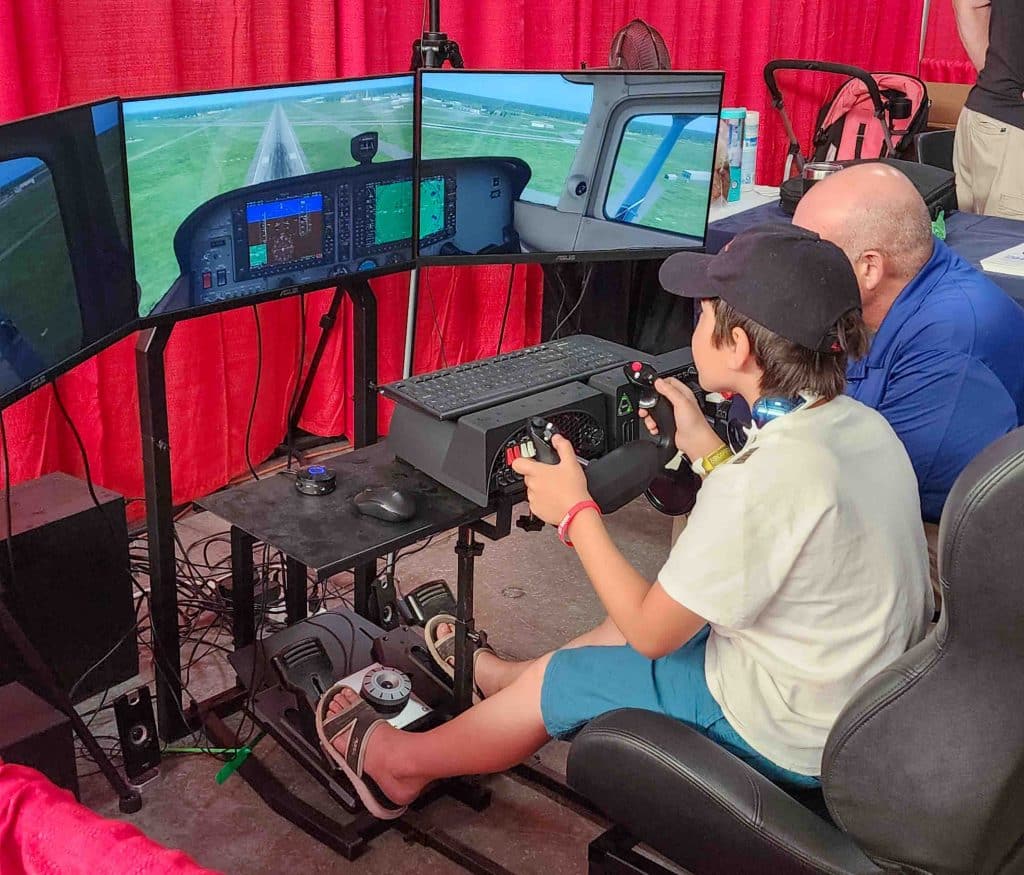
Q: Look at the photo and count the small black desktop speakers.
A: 2